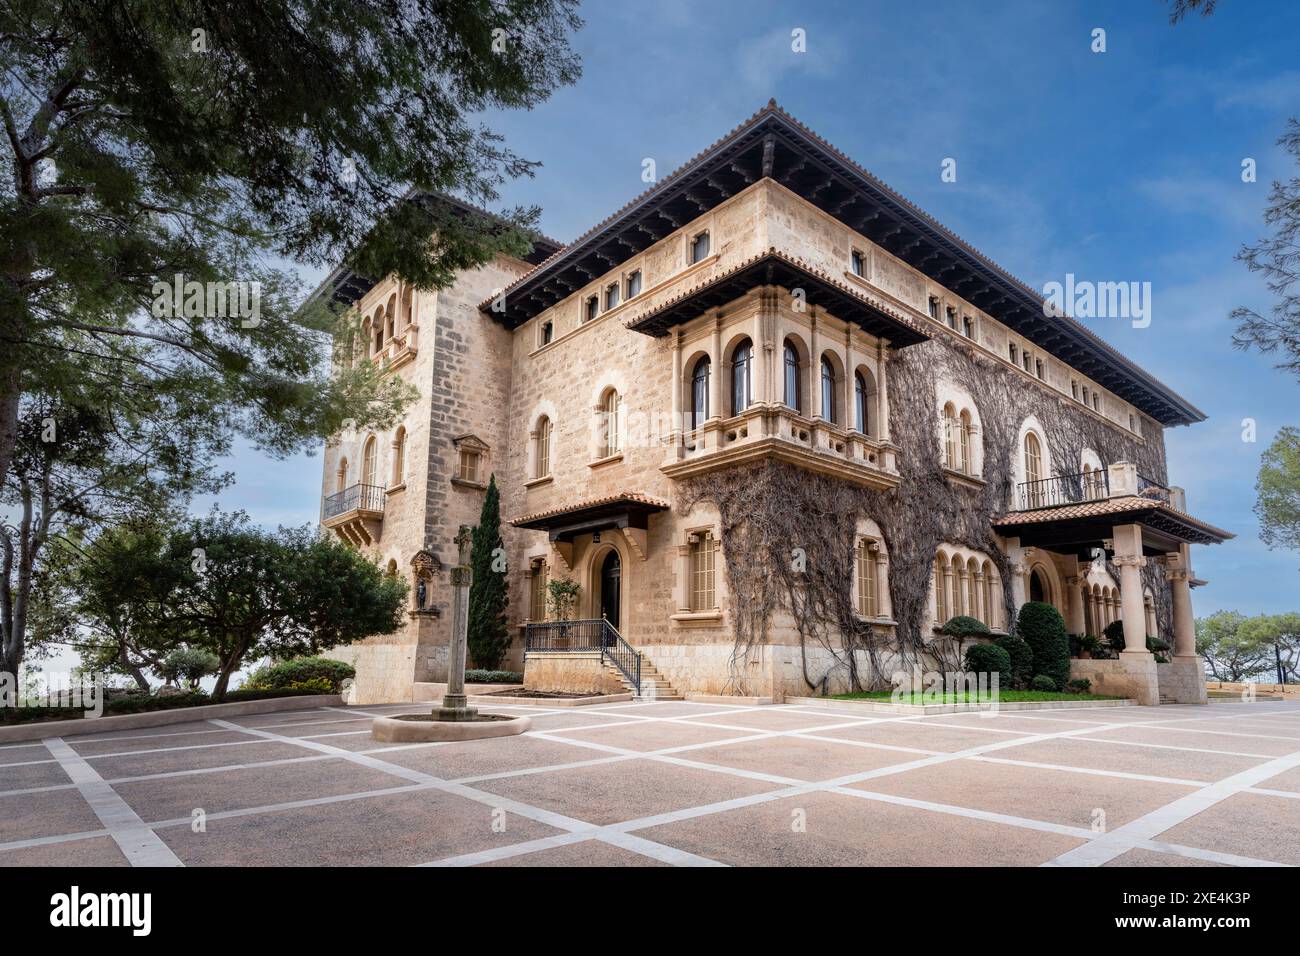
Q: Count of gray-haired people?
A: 0